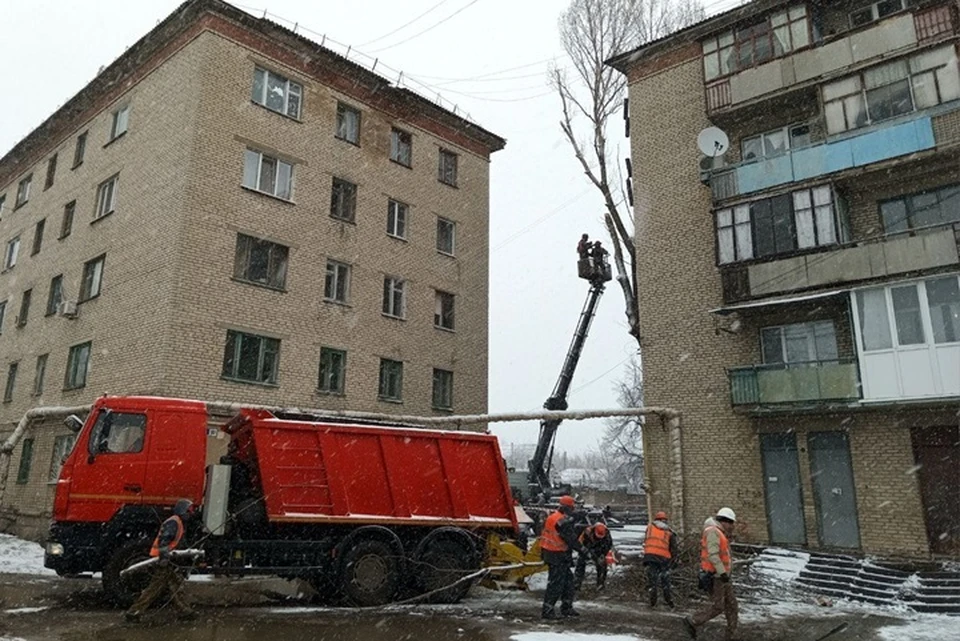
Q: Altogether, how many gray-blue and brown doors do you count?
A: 3